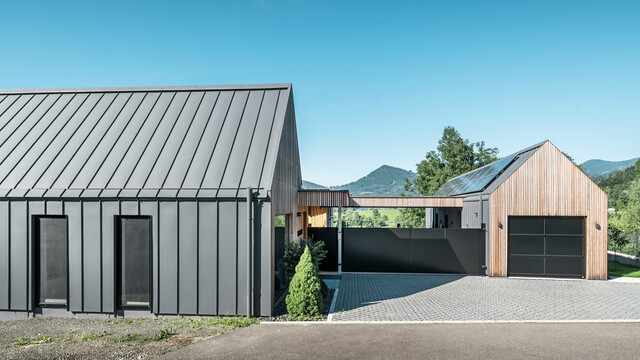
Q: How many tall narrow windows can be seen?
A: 2